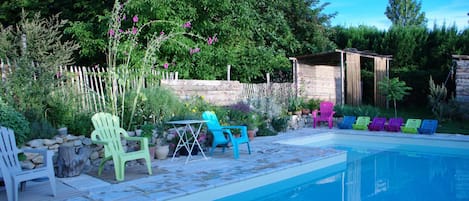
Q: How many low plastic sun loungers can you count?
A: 6